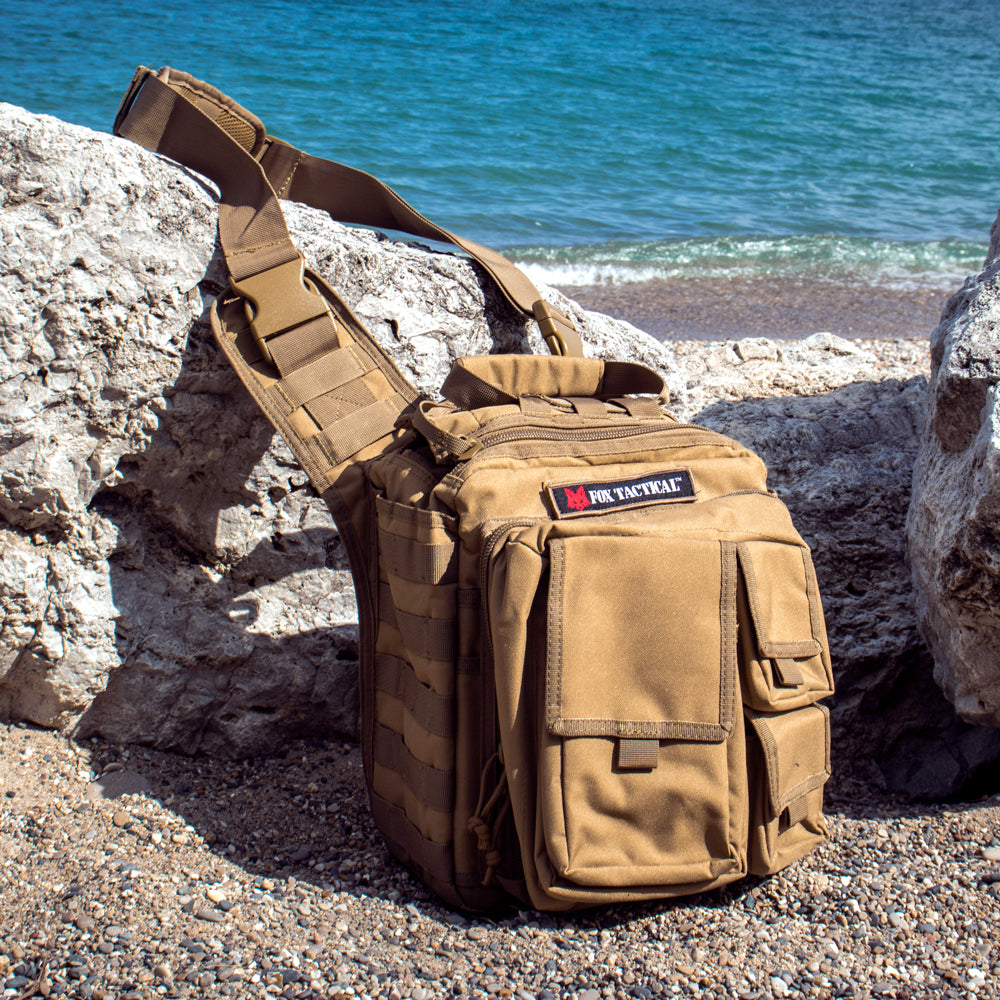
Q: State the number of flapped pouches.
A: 3